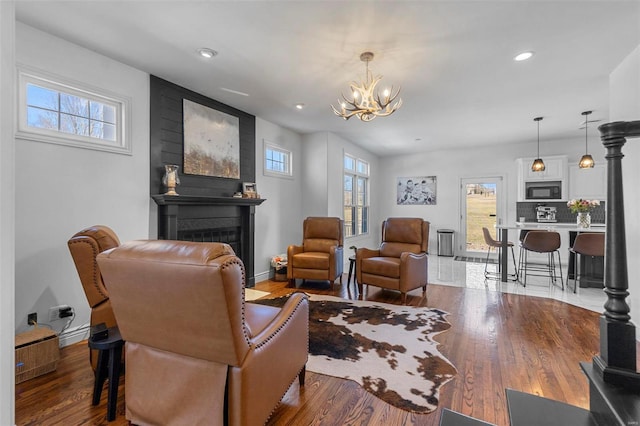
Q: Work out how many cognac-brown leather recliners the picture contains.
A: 4